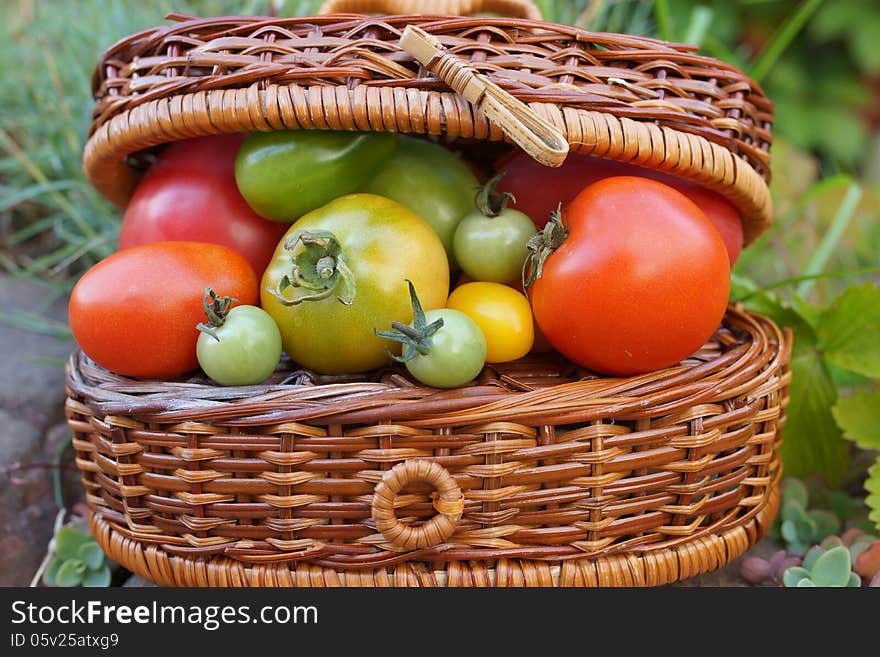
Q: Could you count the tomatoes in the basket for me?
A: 11